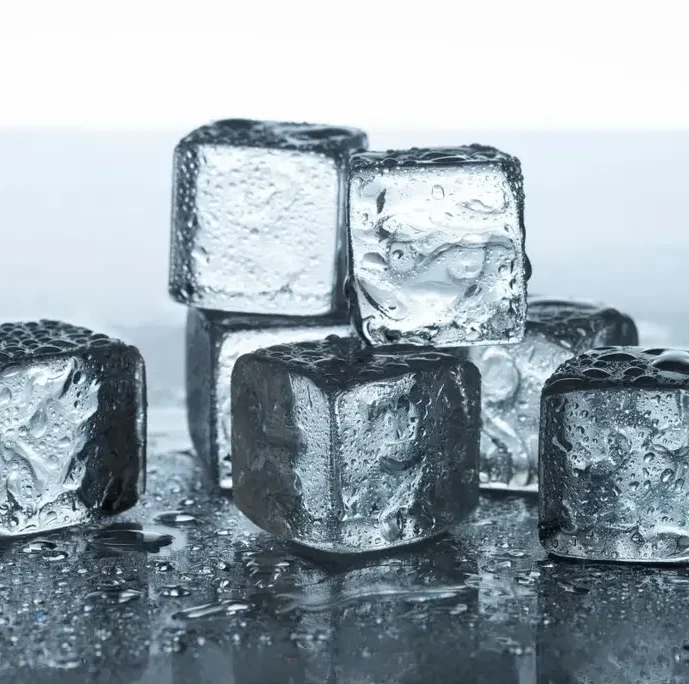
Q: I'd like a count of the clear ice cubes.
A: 7